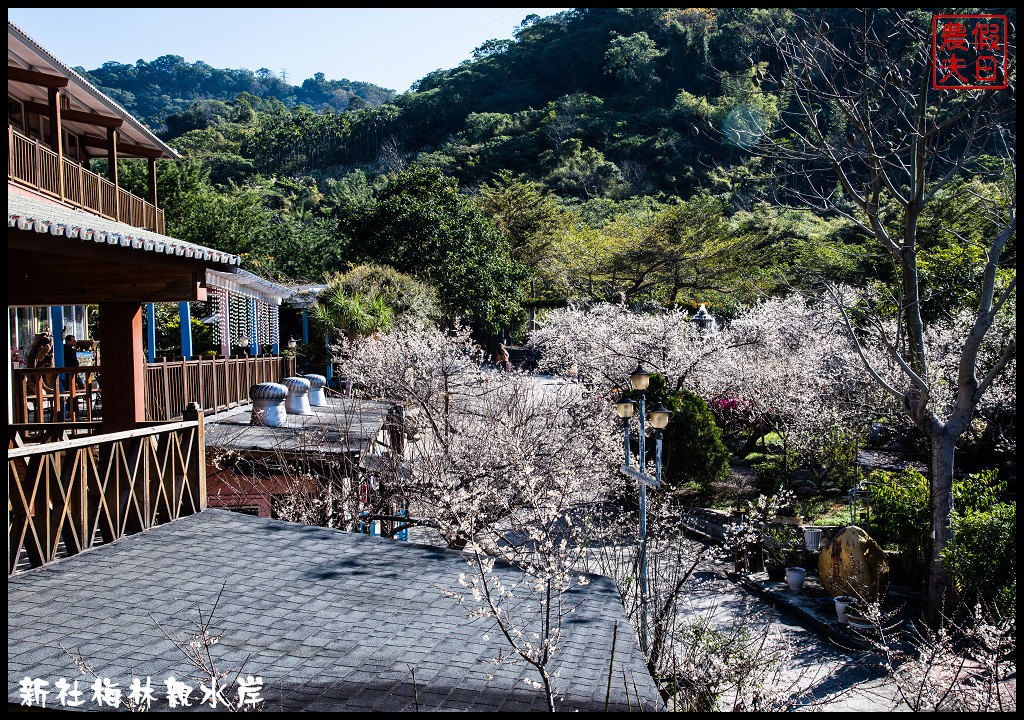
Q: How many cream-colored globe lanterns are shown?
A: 3